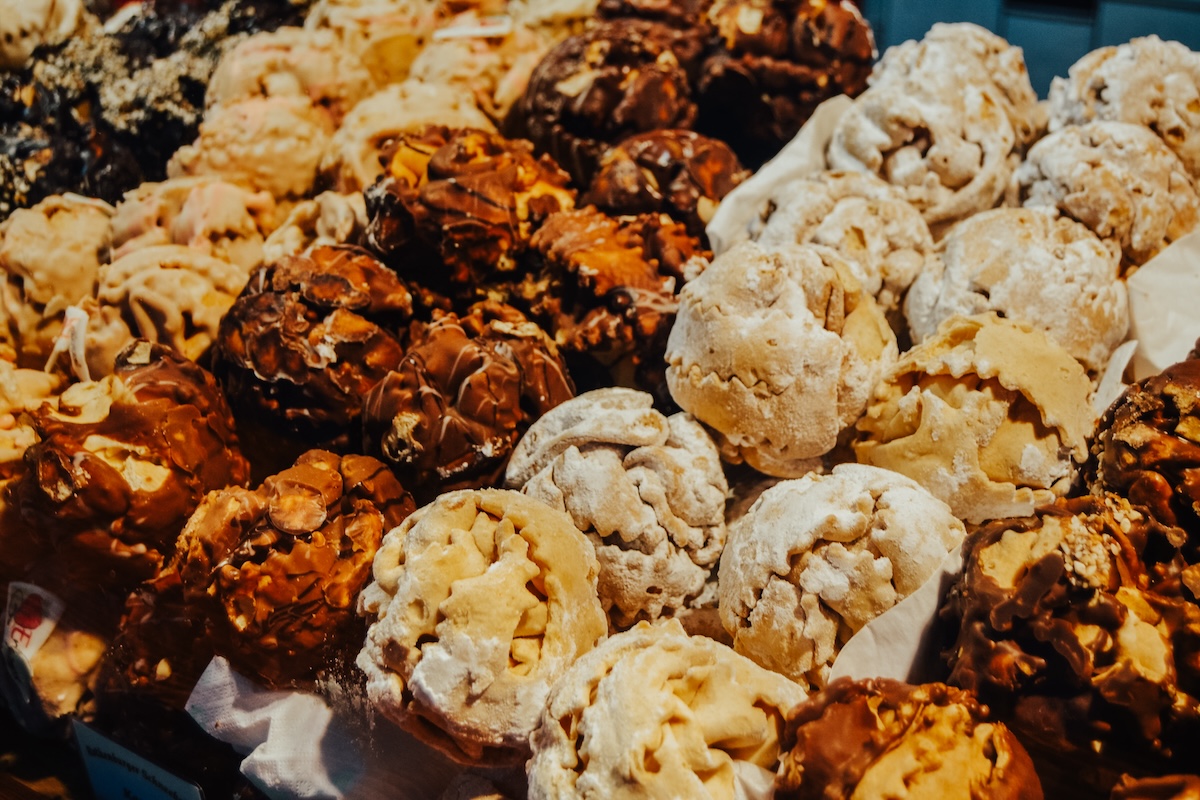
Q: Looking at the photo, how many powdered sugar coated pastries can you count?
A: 12